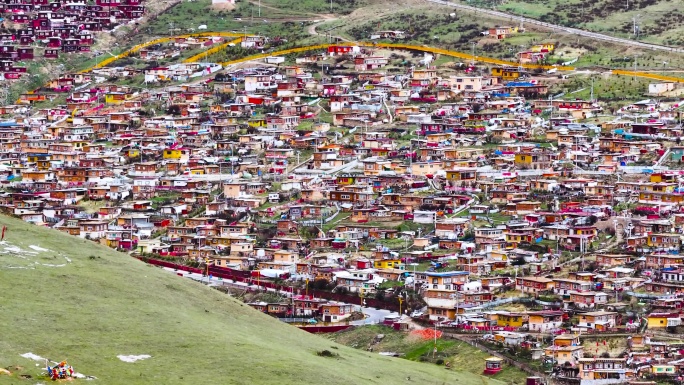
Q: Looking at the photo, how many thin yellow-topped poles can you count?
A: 5